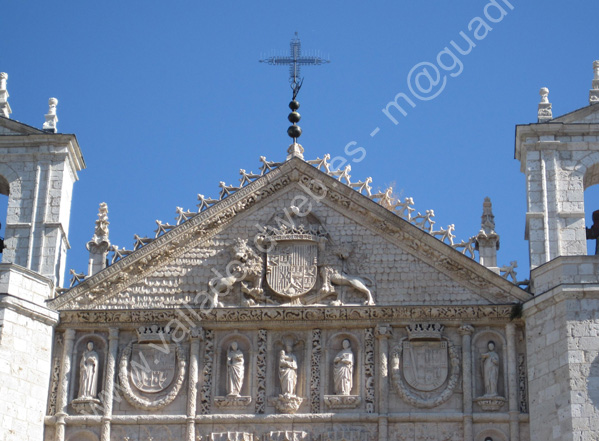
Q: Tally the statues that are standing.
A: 5